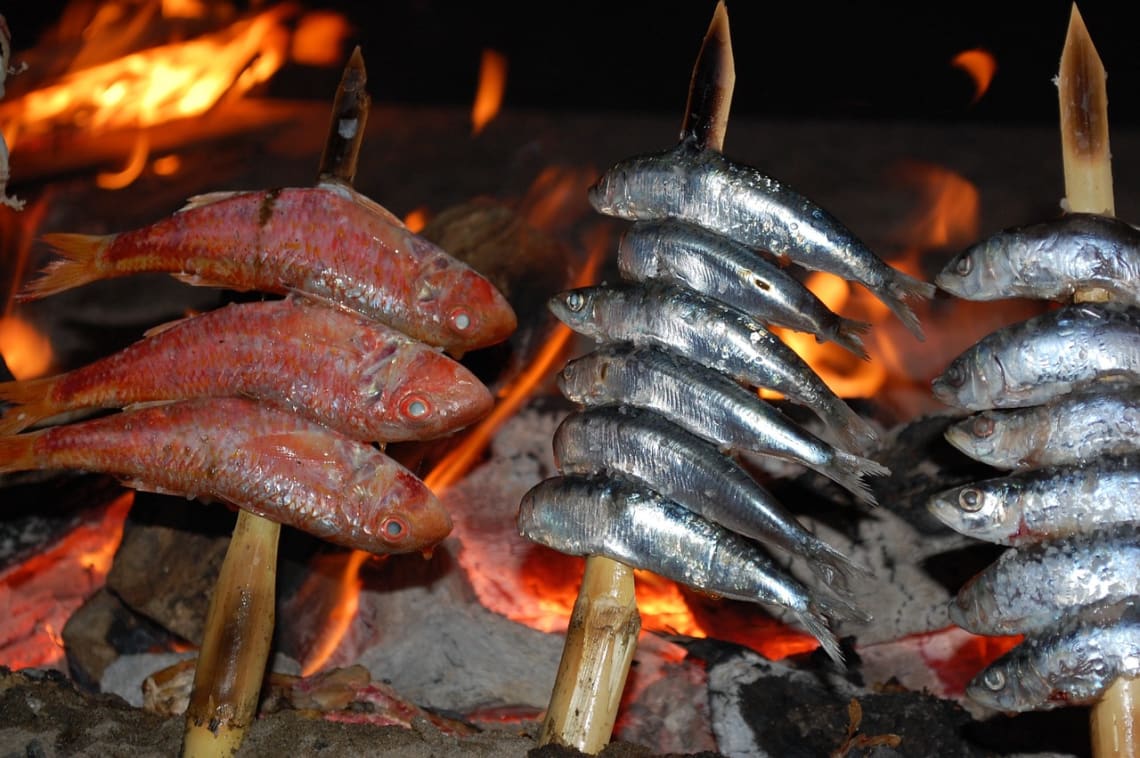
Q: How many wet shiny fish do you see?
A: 15